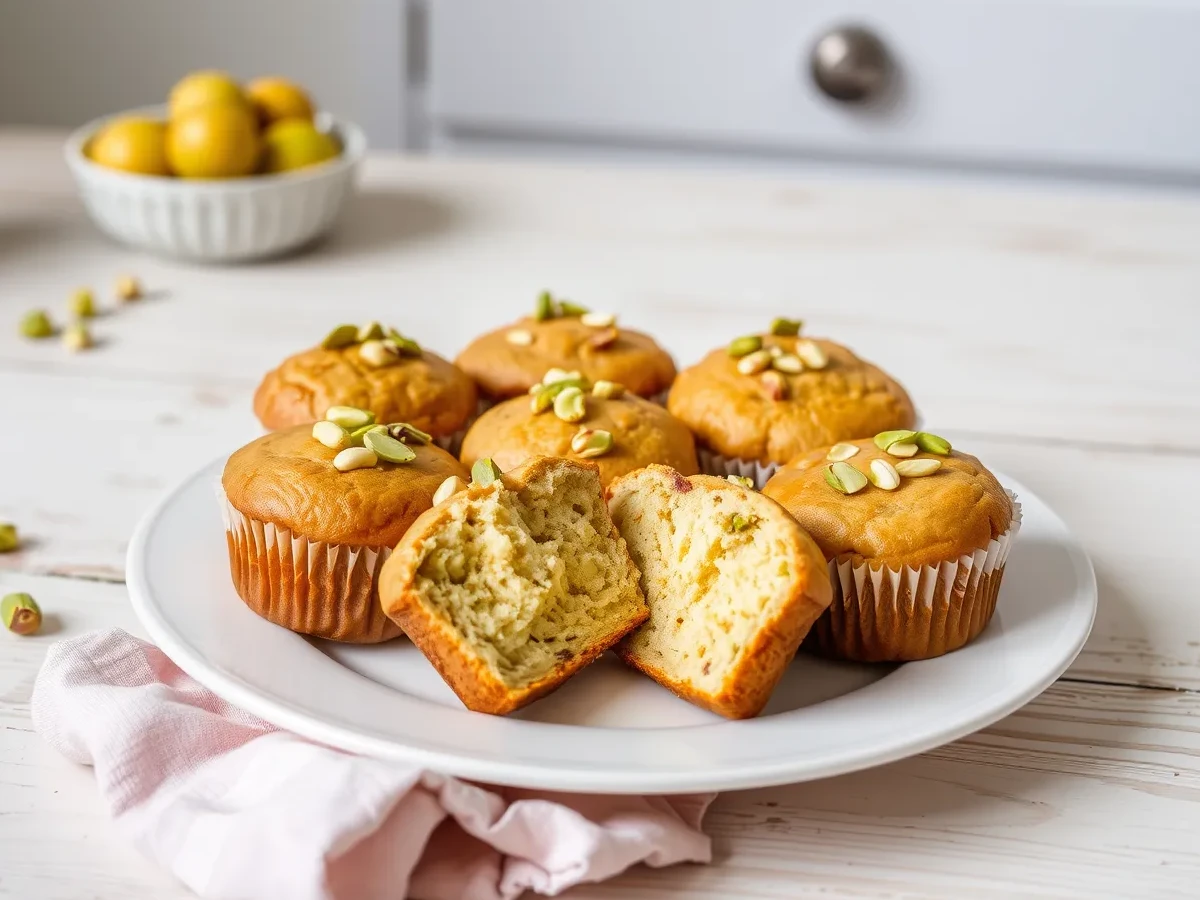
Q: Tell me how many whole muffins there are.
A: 6